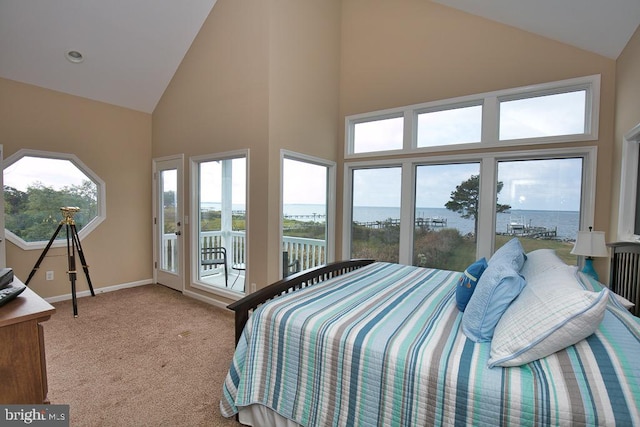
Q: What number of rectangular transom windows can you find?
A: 3